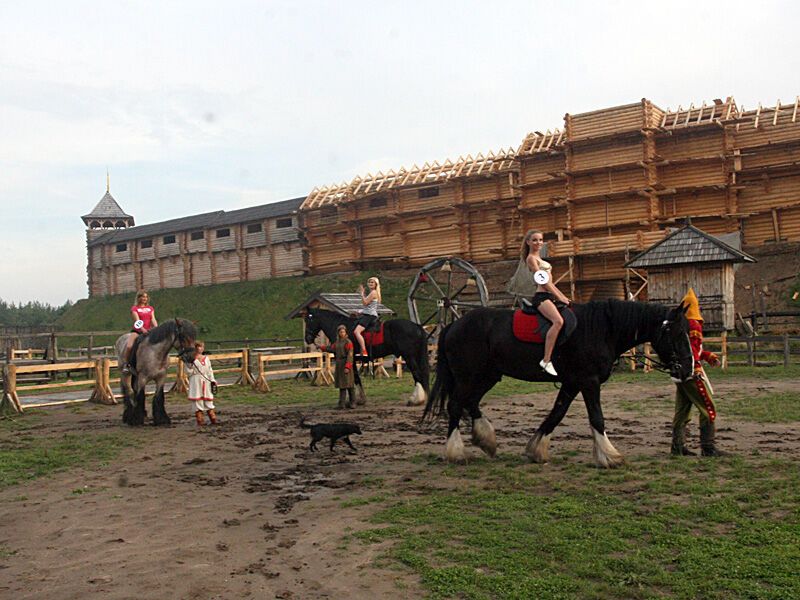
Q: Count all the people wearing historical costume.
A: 3